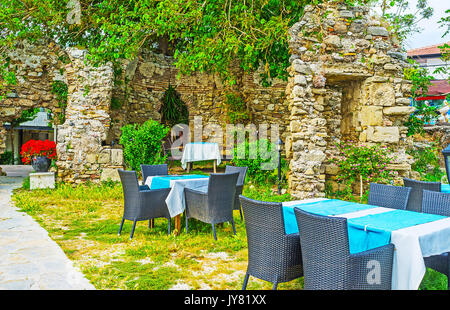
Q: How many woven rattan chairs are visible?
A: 9